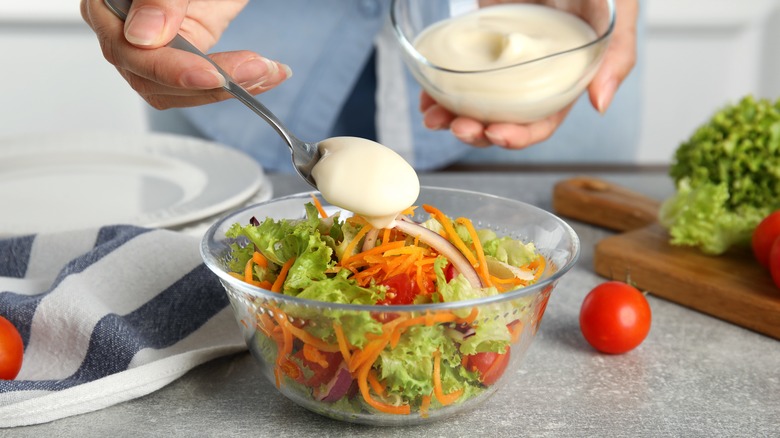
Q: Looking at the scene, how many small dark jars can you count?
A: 0